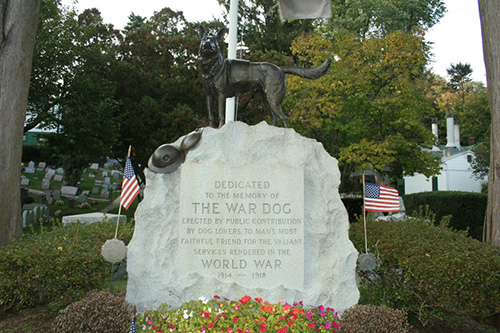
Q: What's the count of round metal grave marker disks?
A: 2